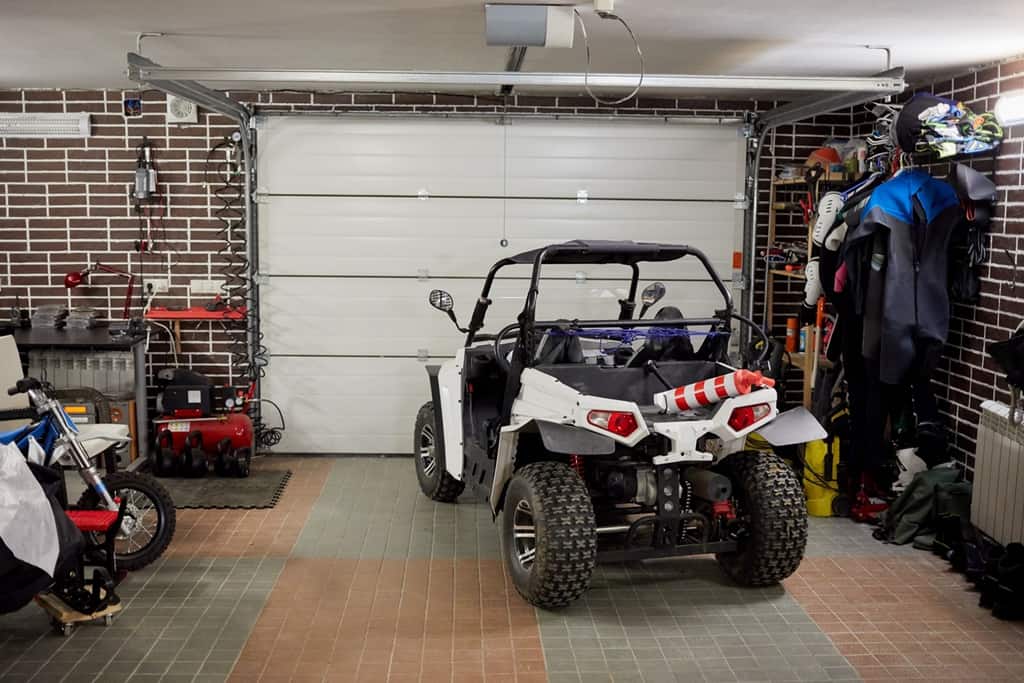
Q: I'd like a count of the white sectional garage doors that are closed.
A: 1